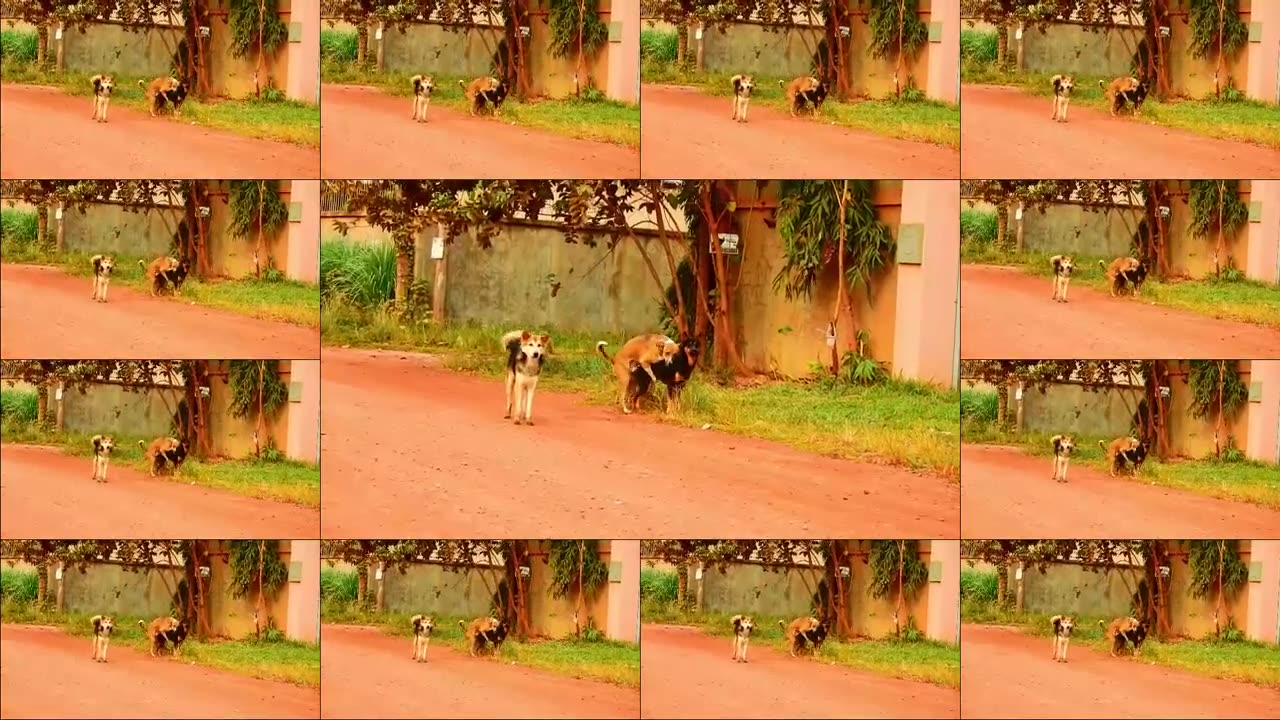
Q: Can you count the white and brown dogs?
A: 13